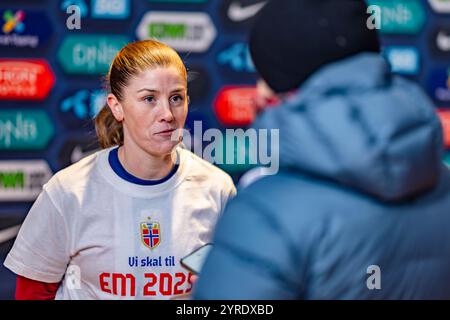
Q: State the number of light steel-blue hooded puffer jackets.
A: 1